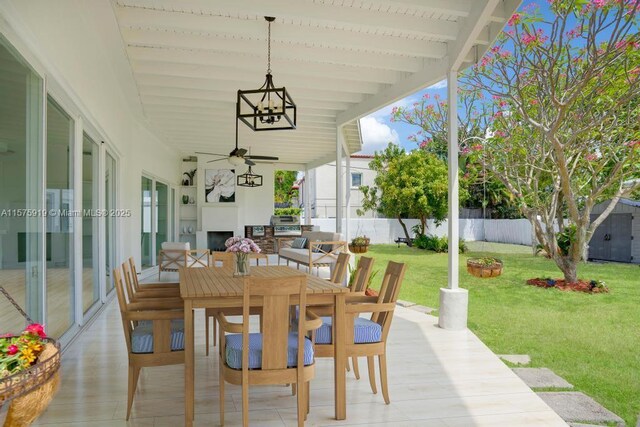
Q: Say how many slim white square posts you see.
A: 4